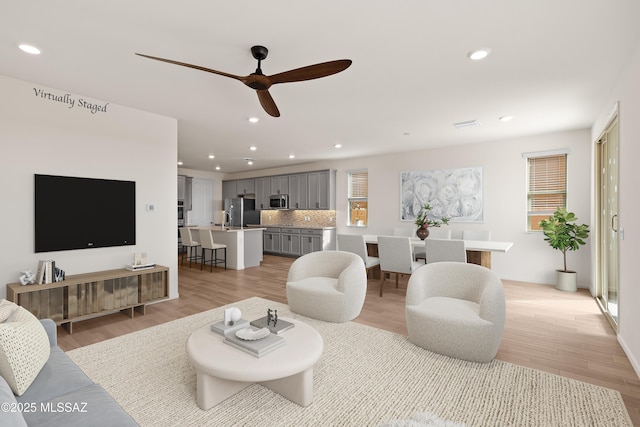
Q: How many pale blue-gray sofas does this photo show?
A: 1